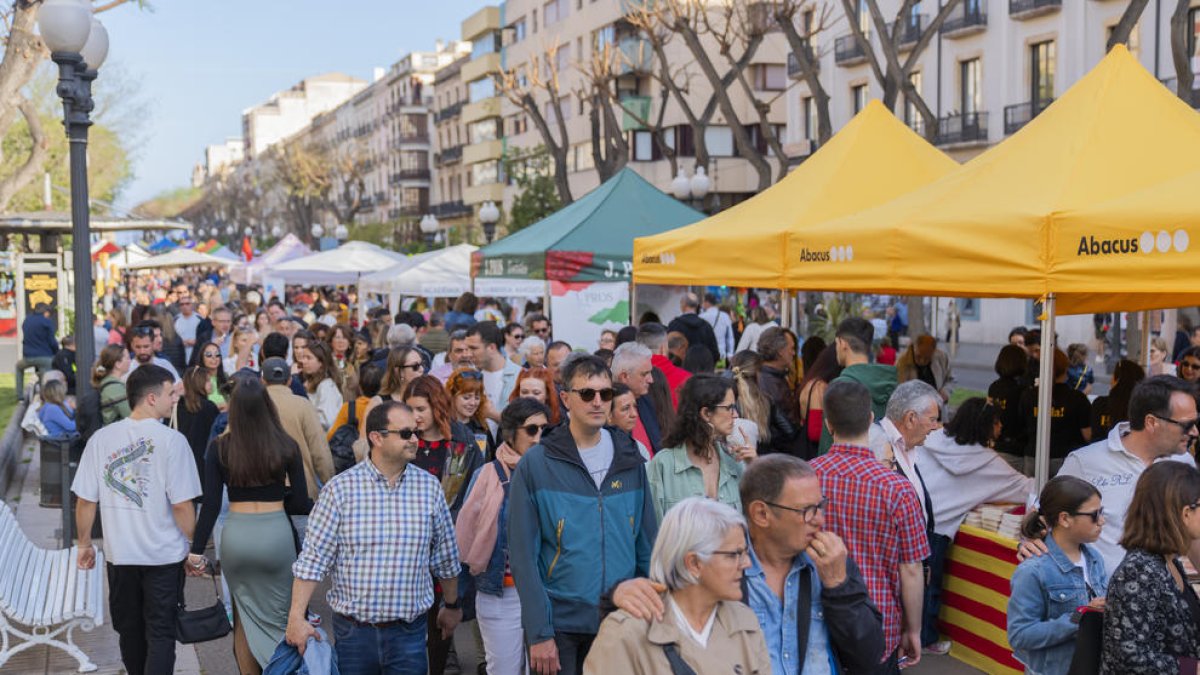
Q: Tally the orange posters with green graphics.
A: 0